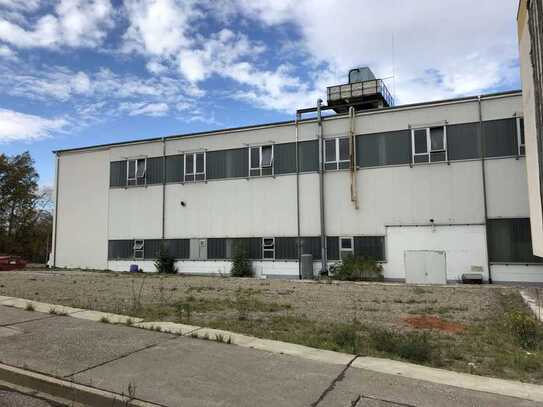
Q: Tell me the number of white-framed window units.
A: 9